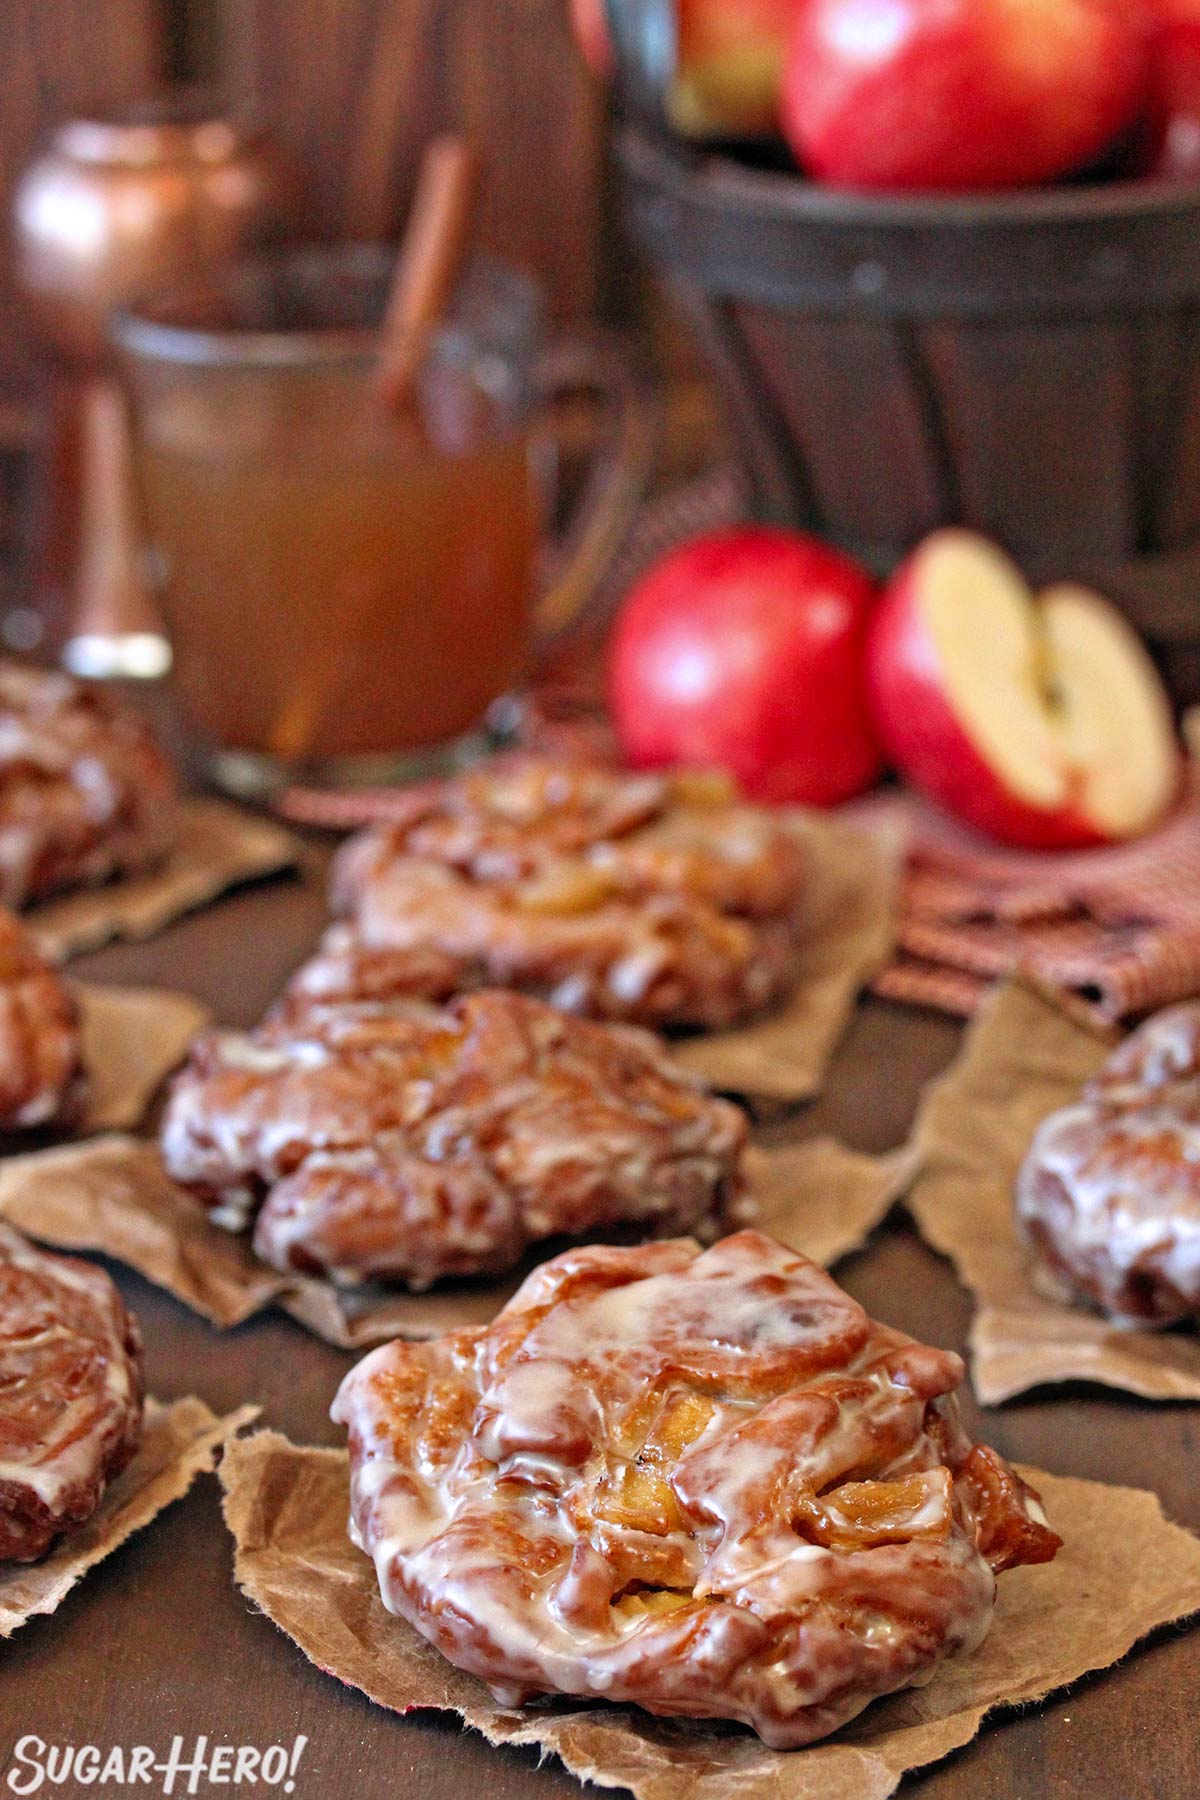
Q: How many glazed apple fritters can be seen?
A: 7